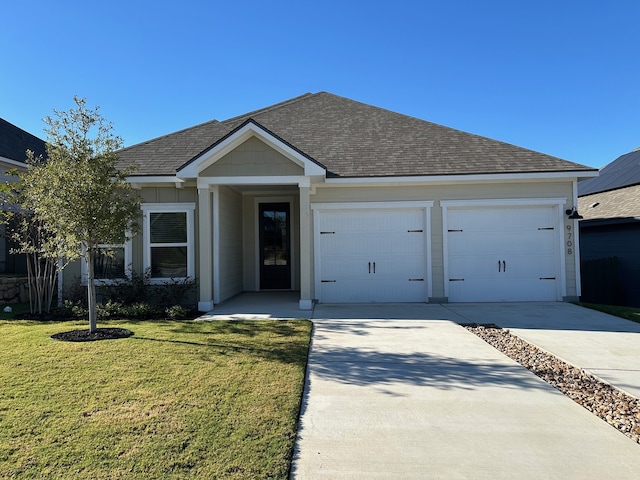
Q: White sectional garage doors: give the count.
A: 2